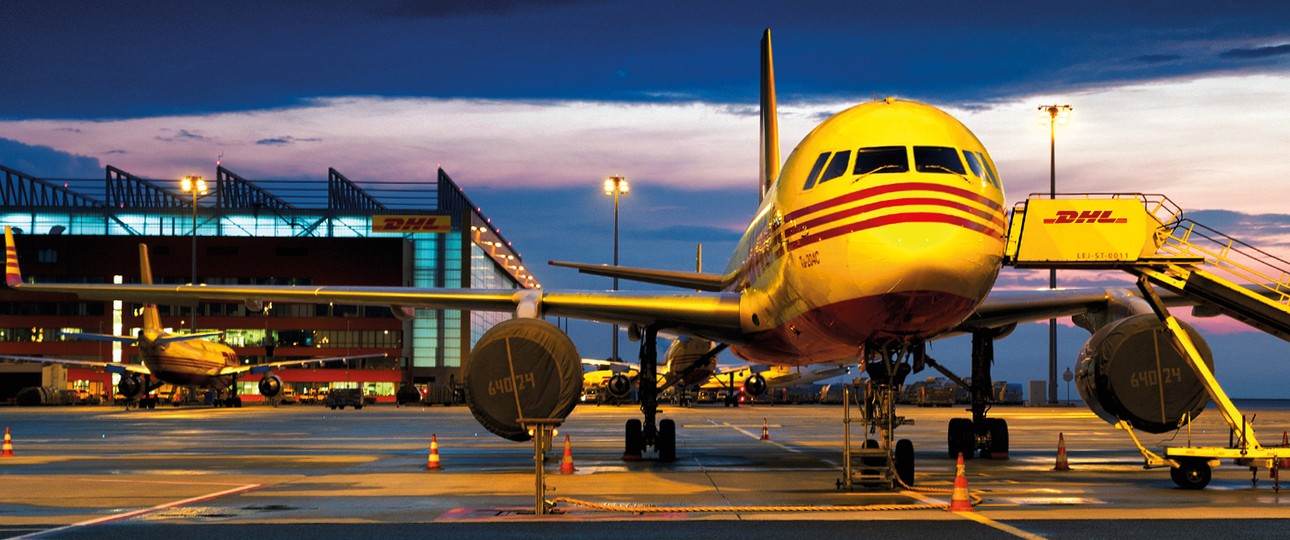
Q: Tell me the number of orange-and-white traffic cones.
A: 7